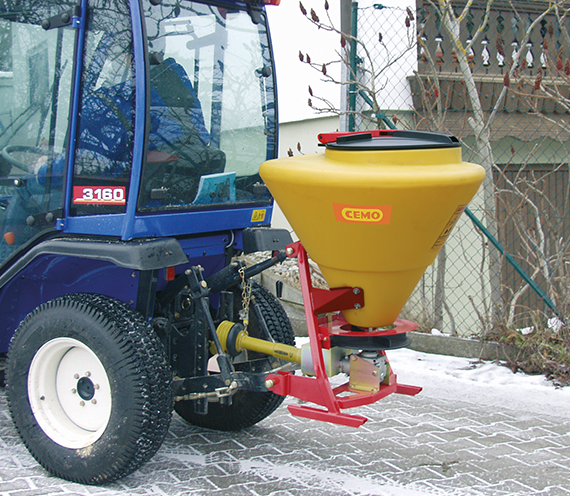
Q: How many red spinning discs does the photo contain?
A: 1